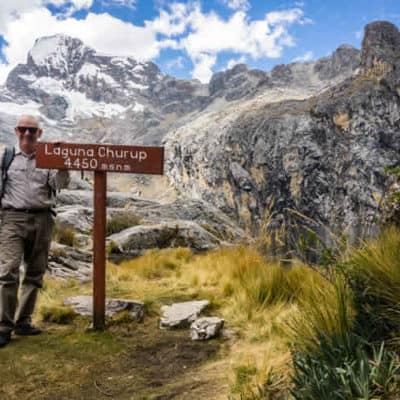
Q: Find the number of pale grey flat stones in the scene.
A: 3